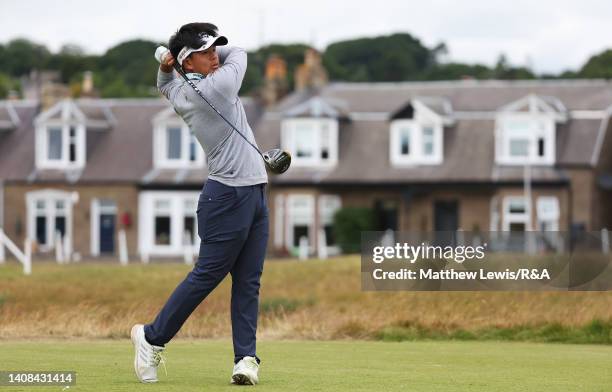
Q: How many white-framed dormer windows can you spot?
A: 5